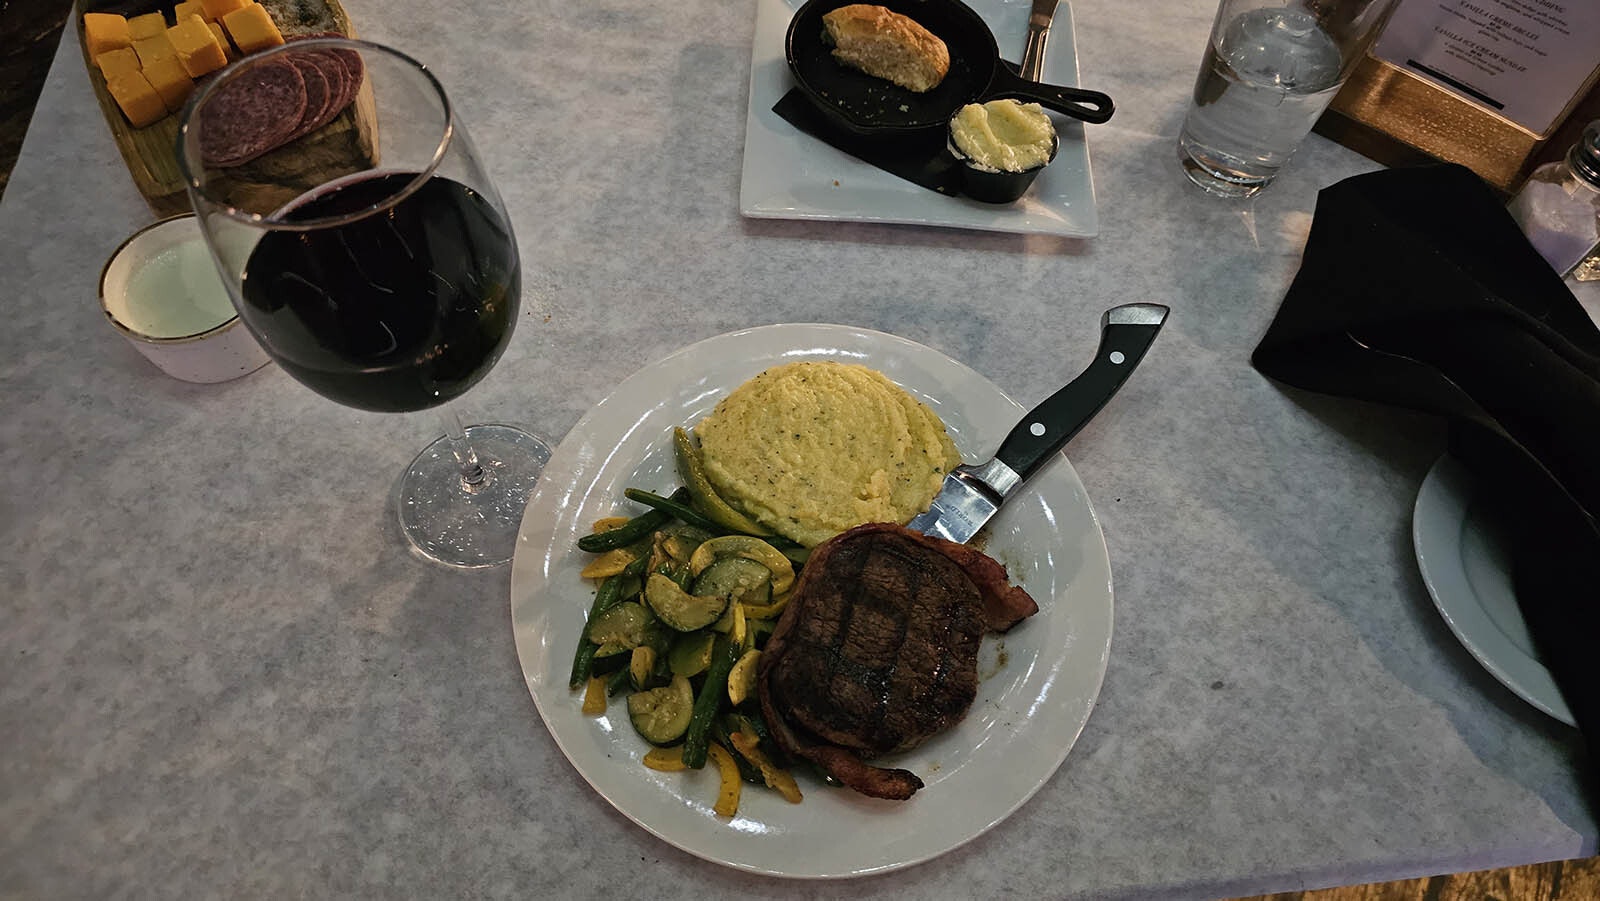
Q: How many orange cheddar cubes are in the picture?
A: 11